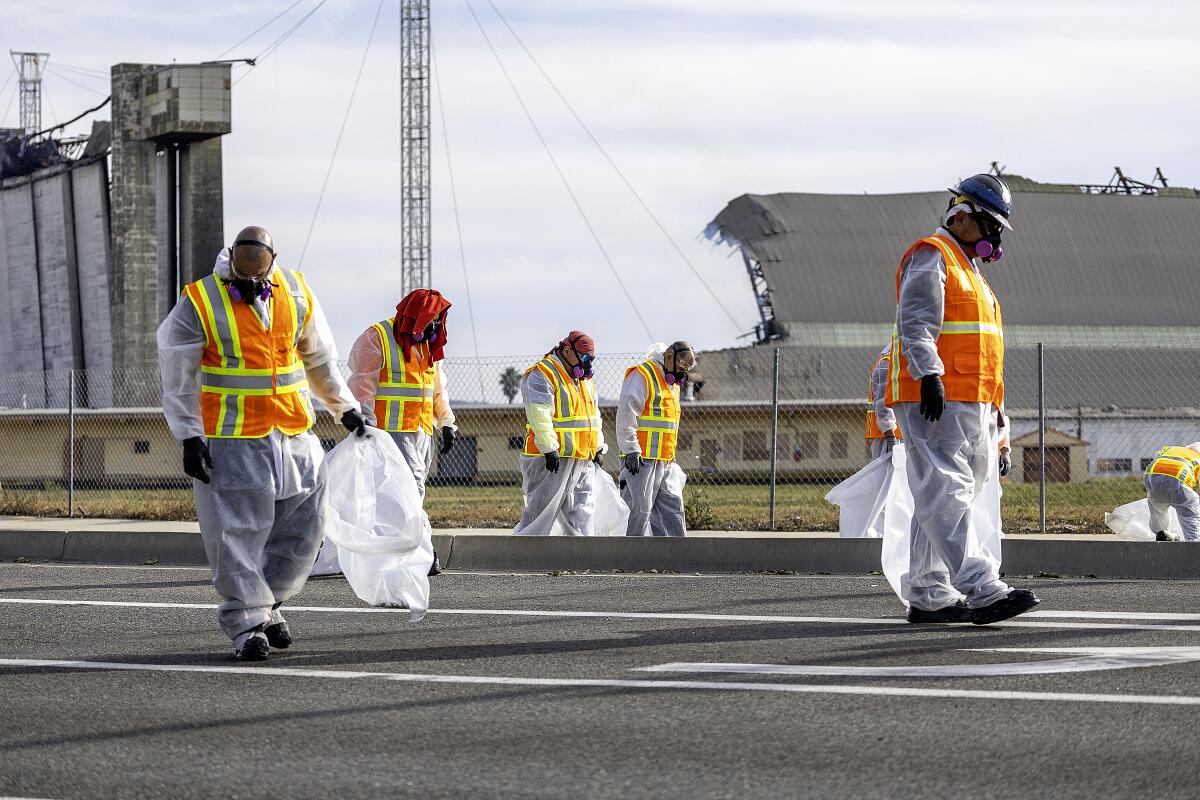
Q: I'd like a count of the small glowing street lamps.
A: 0